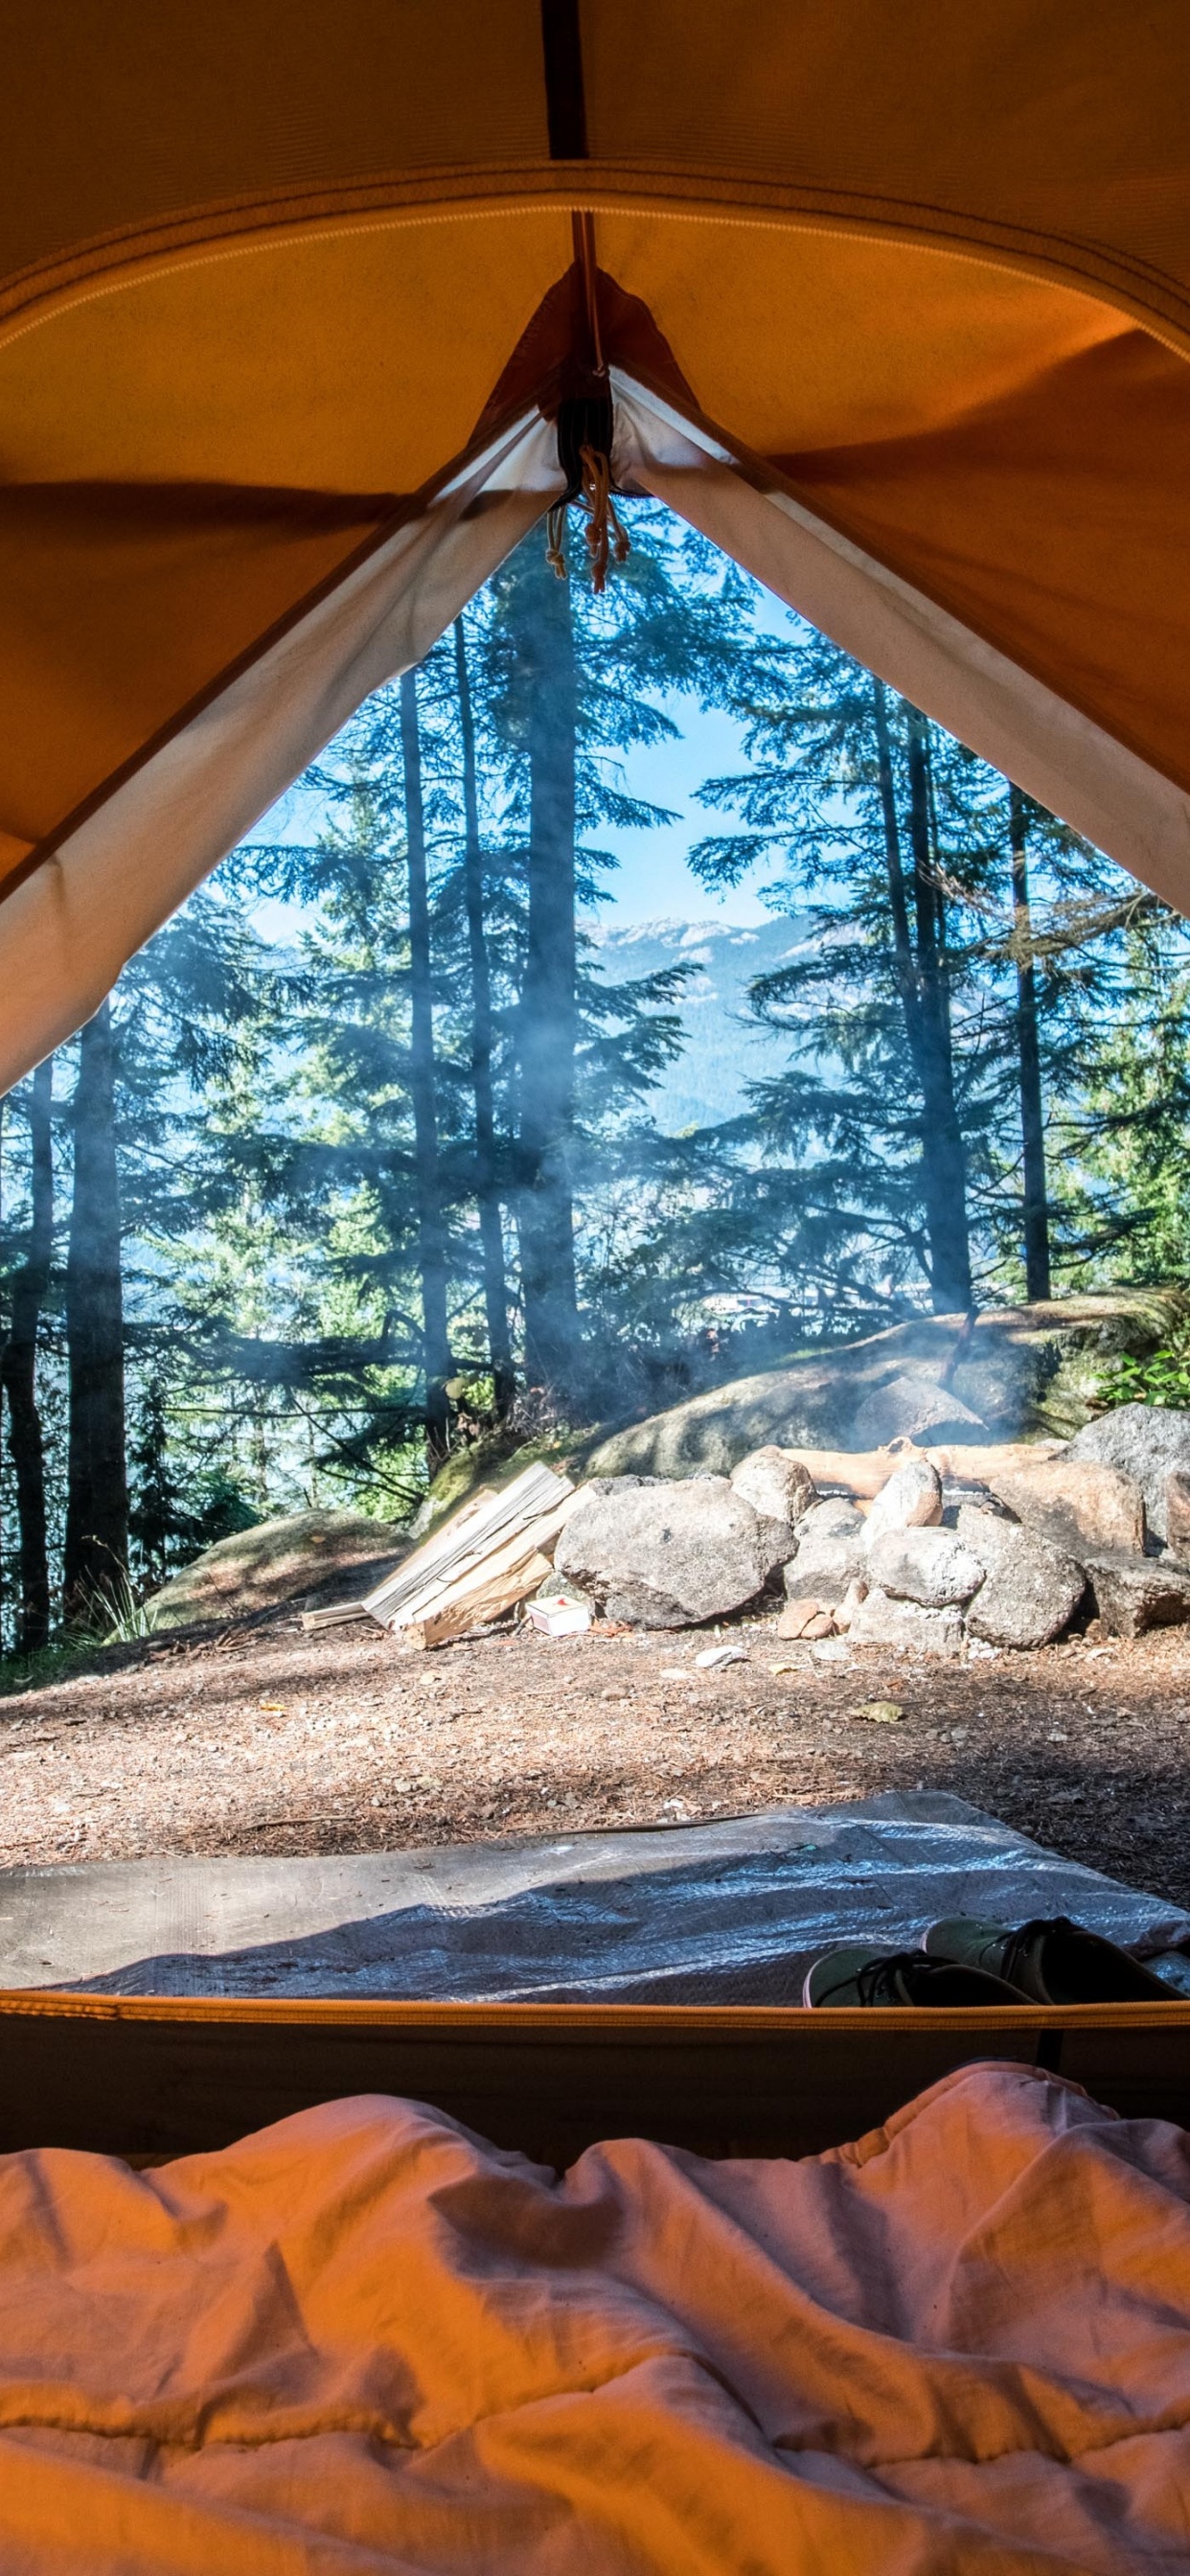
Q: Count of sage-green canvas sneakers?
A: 2